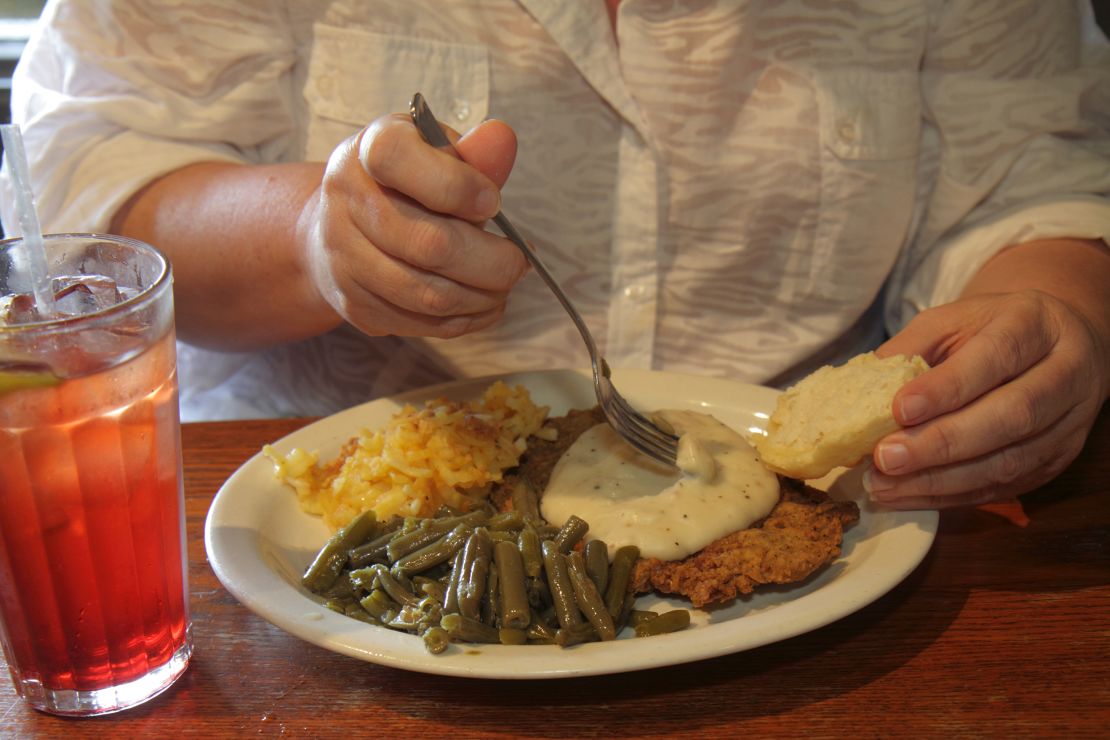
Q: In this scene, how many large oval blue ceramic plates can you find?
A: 0